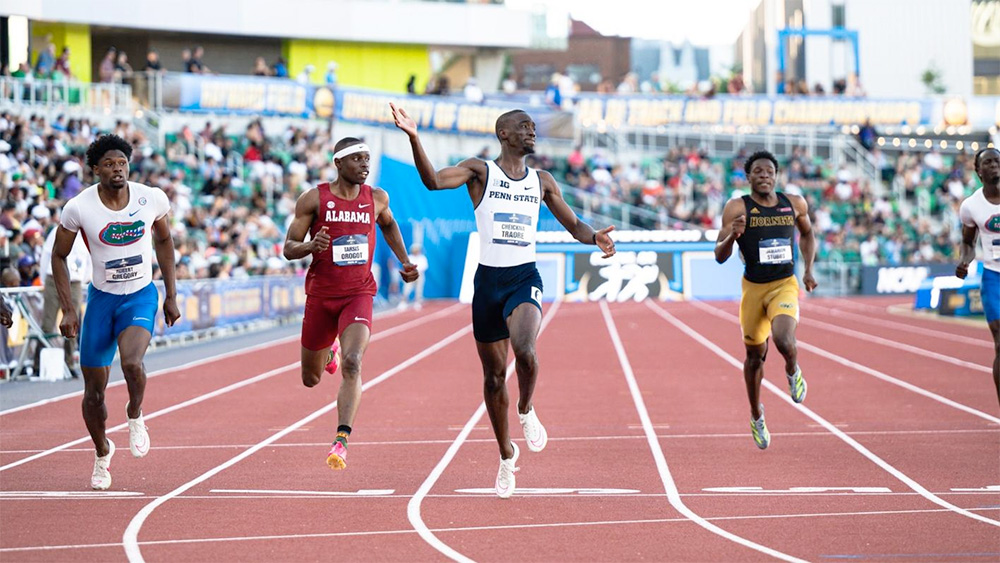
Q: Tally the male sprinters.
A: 5